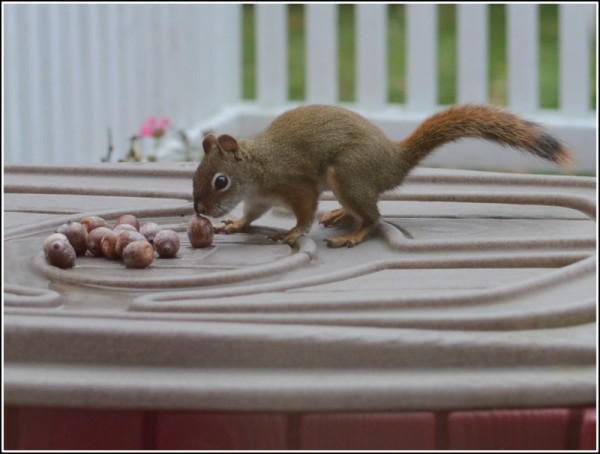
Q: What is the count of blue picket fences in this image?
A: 0